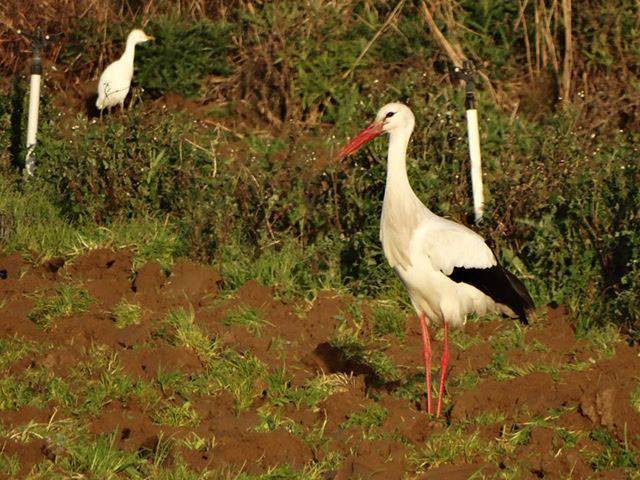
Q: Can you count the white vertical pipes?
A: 2